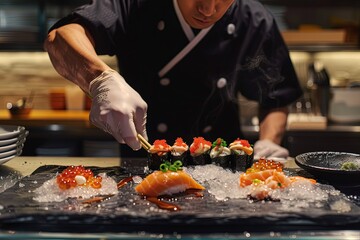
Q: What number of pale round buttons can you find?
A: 6